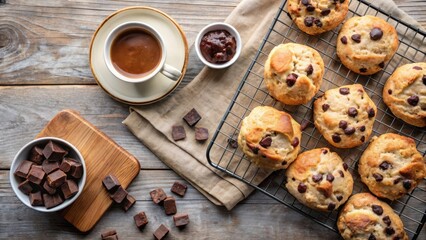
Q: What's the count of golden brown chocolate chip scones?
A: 9